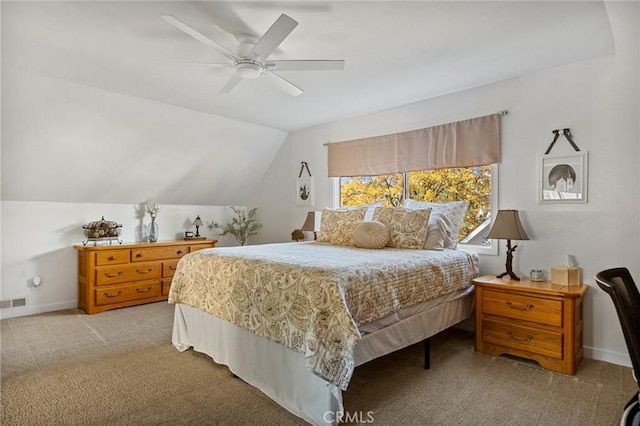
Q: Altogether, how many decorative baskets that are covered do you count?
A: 1